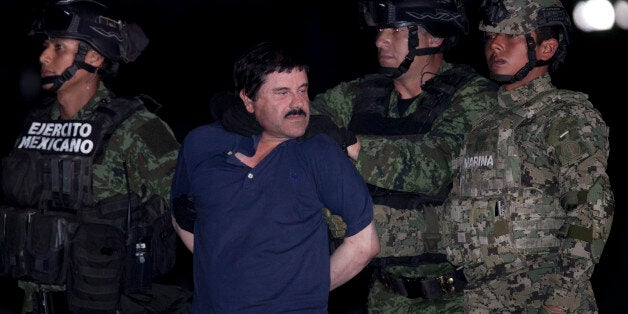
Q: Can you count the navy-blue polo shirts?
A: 1